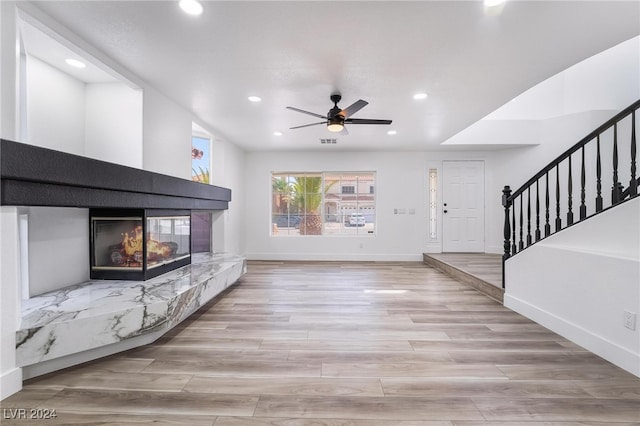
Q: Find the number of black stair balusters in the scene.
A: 11